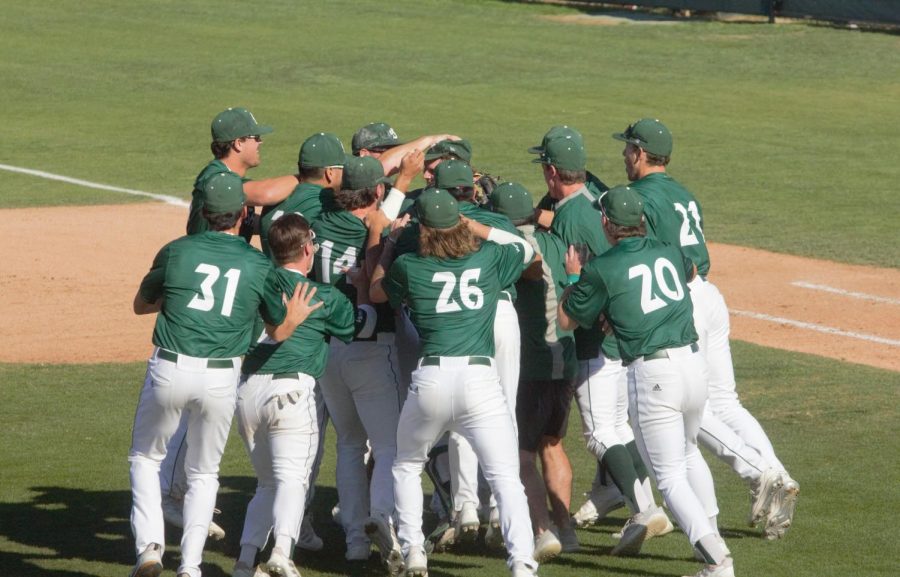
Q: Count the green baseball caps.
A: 13